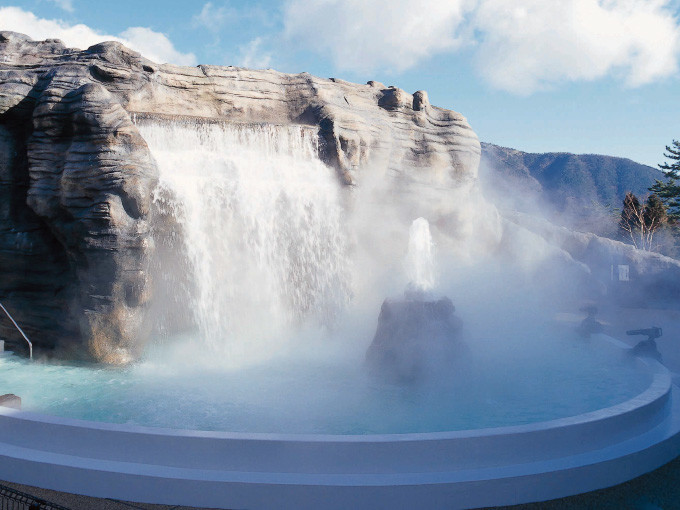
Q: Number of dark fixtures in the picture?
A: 2